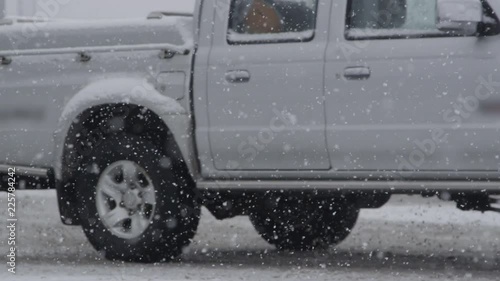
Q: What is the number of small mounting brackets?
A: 3